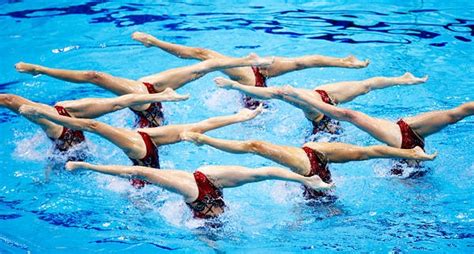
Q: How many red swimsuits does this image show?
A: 8